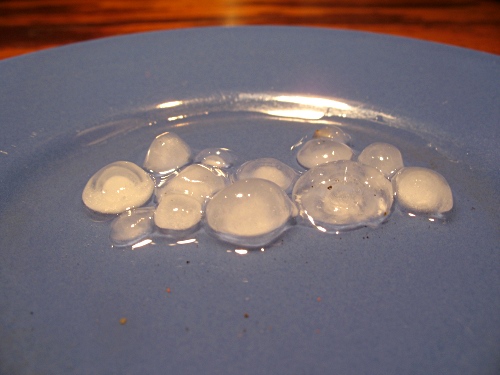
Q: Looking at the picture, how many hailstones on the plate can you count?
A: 13